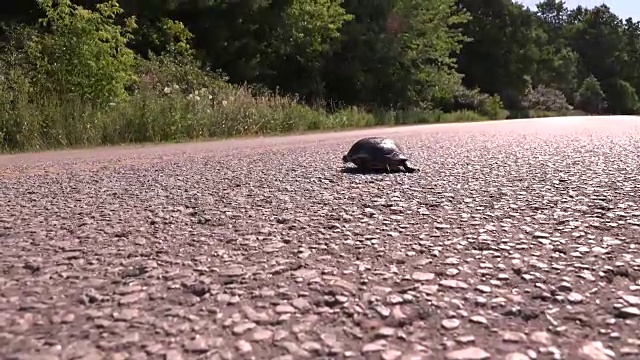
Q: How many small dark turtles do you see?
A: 1